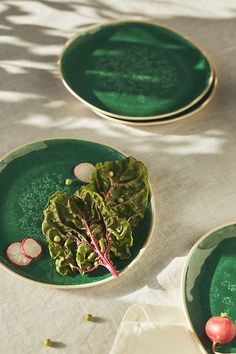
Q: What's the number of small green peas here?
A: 6